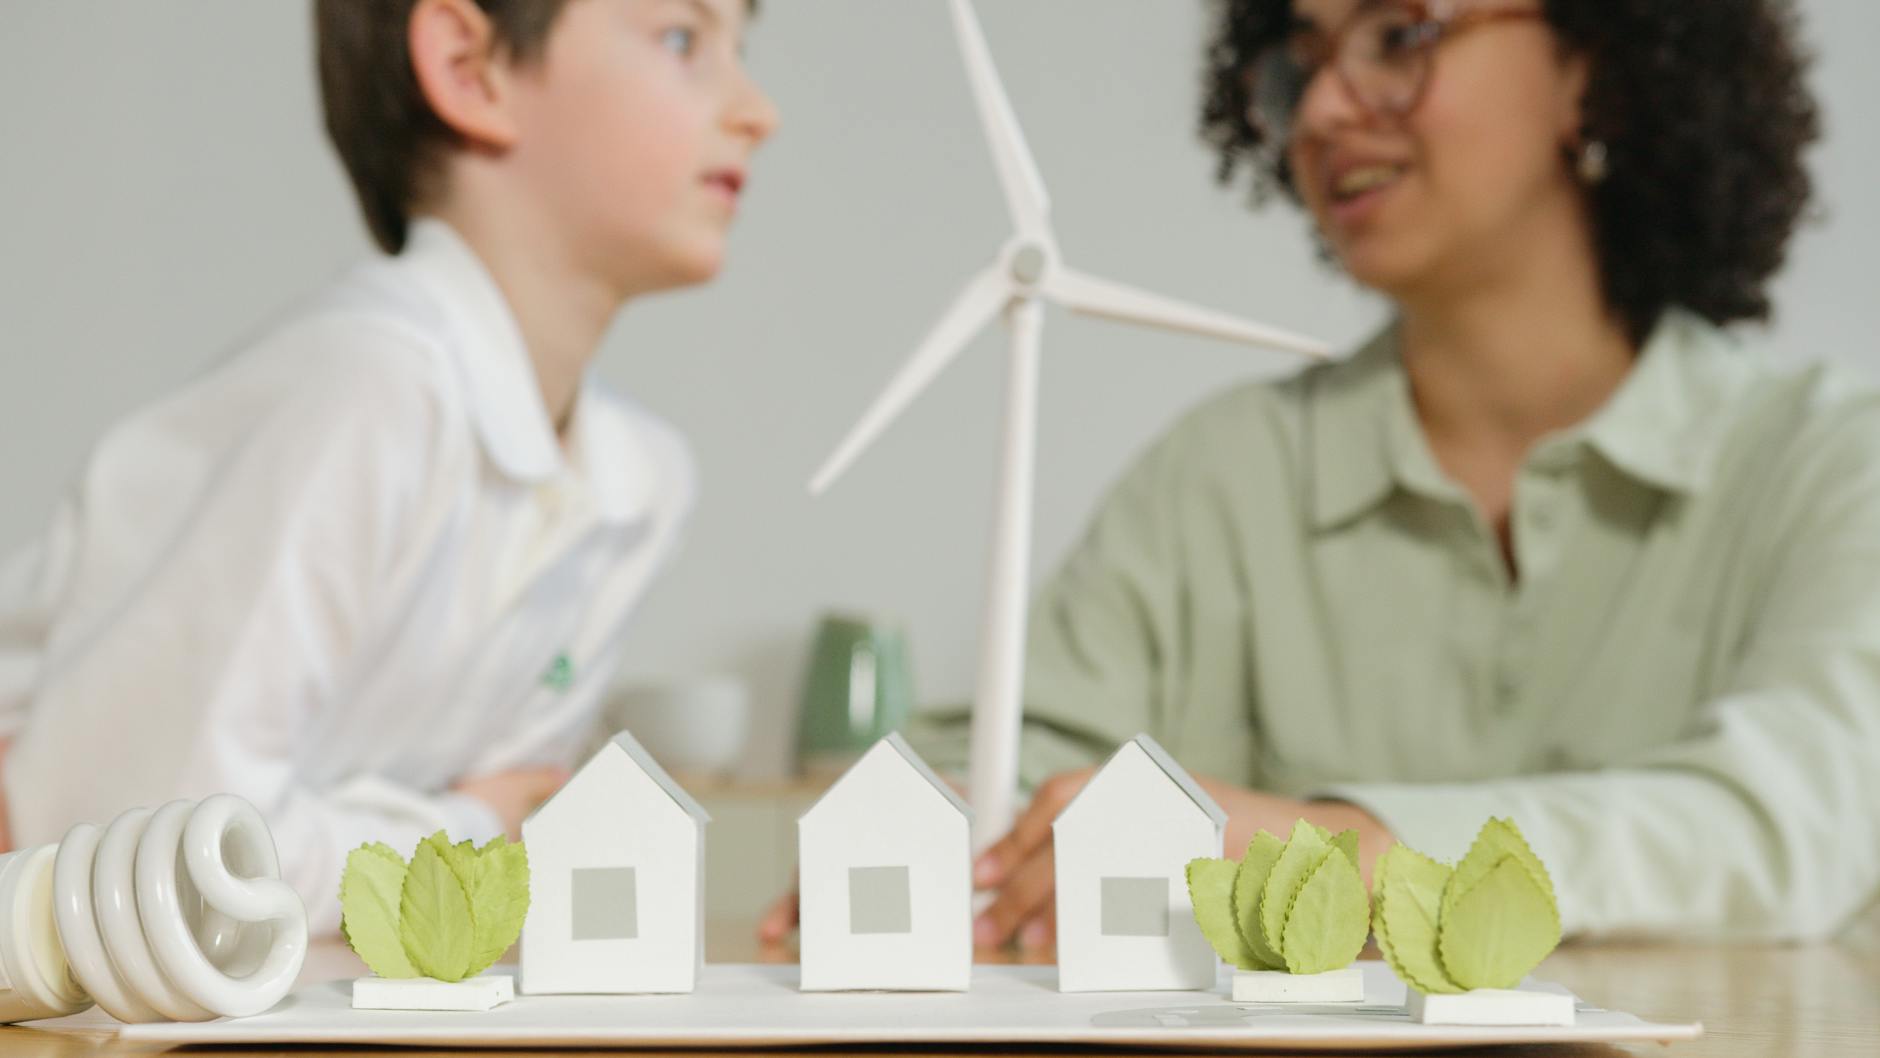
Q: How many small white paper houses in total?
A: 3